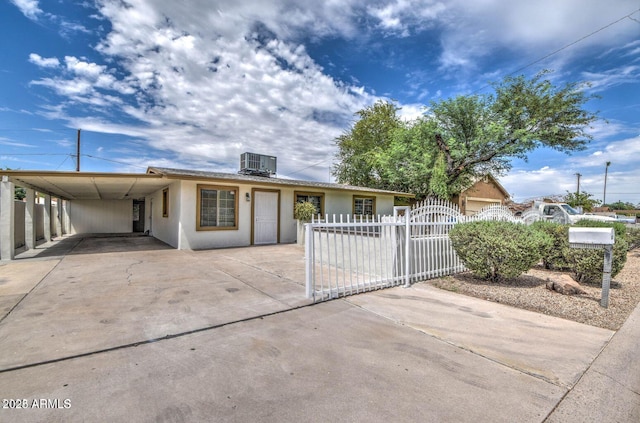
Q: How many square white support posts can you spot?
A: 5